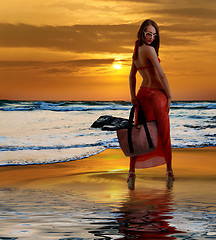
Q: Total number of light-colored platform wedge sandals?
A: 2